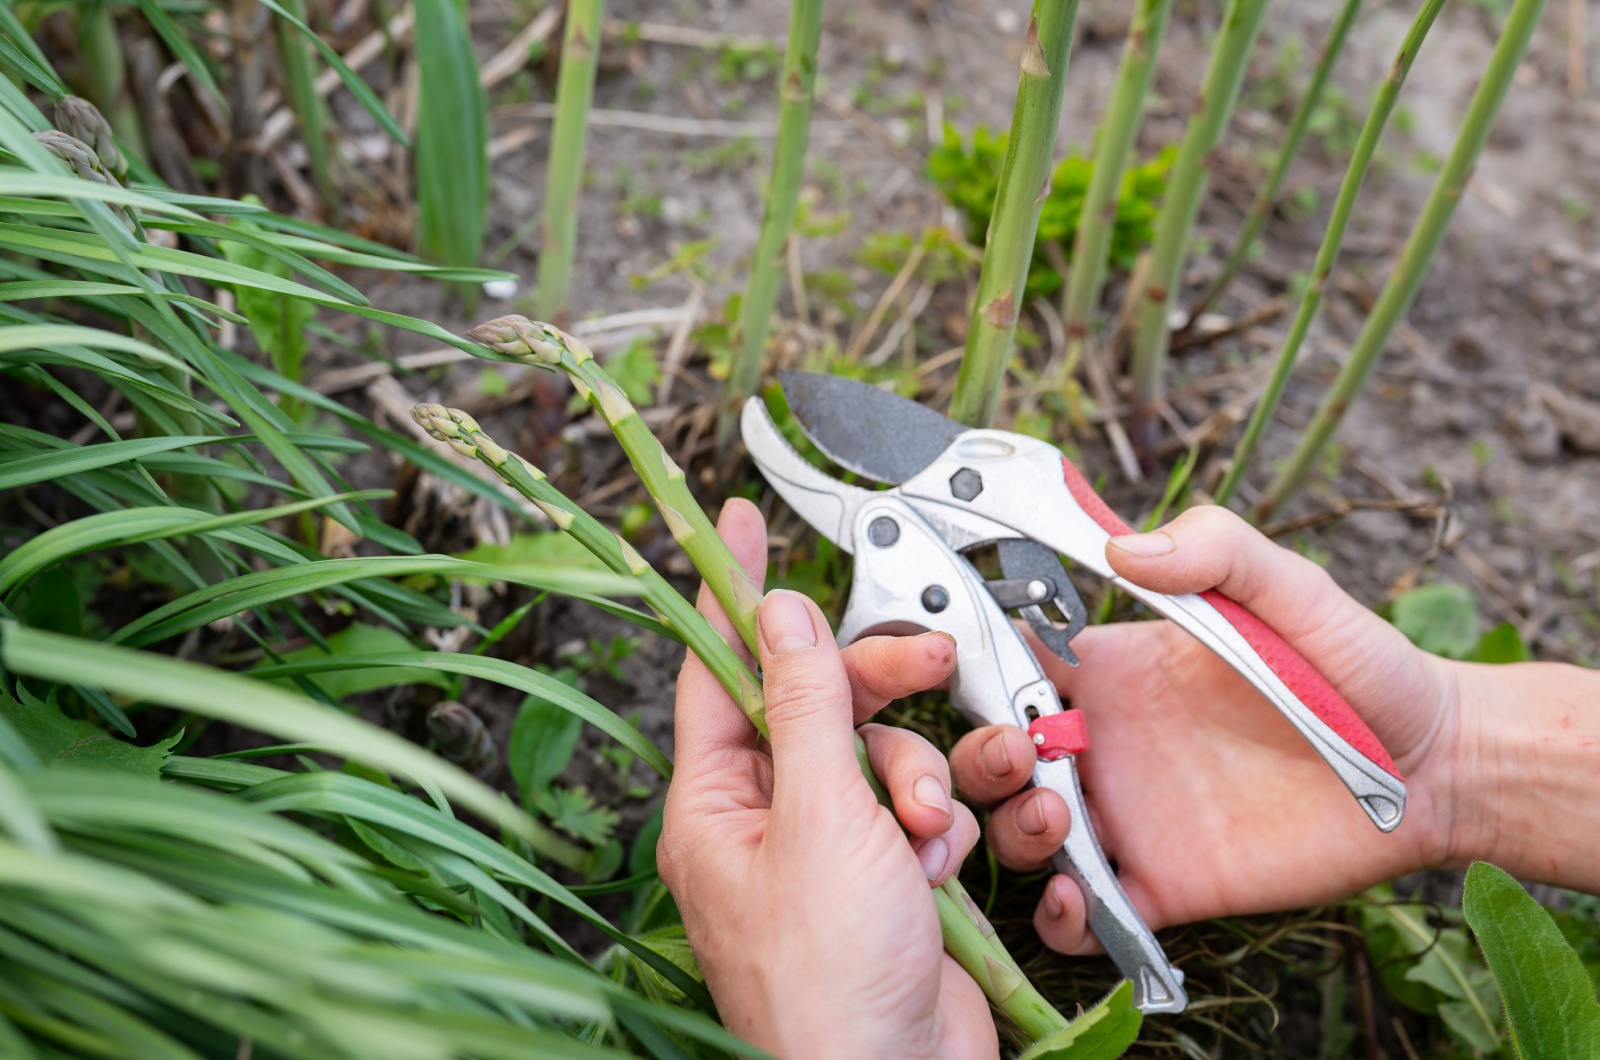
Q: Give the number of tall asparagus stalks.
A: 8